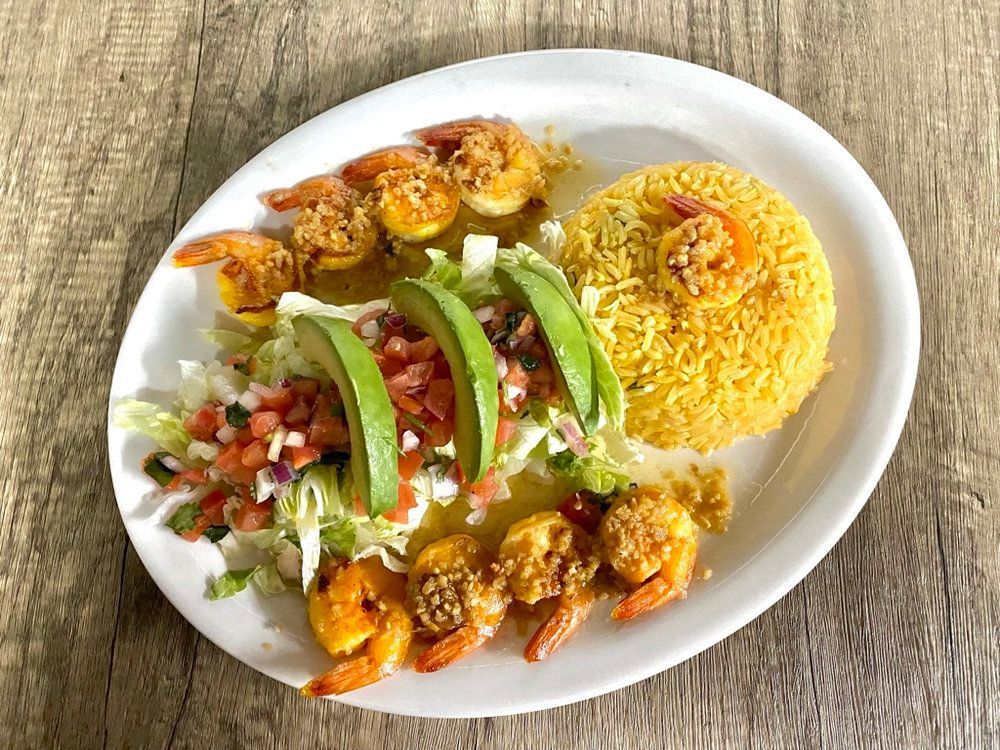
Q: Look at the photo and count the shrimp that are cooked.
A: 9